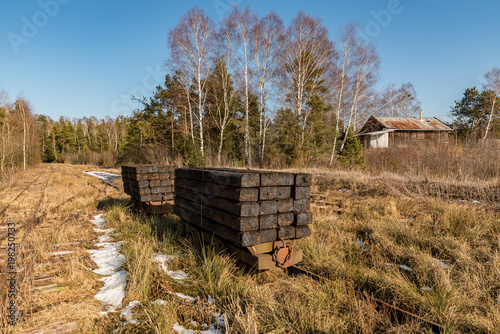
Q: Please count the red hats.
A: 0